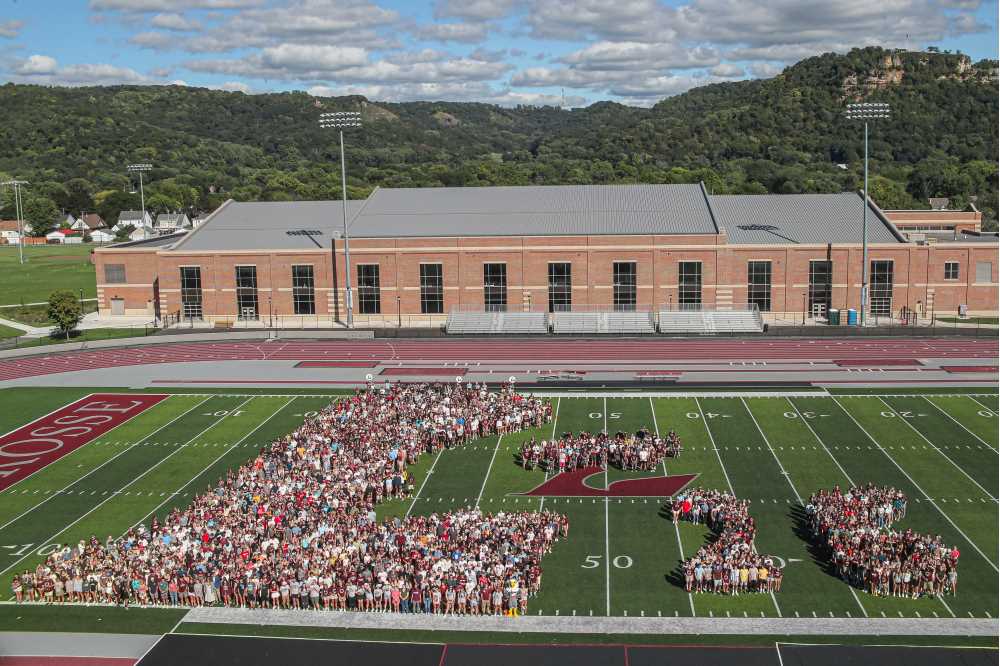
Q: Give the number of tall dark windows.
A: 12